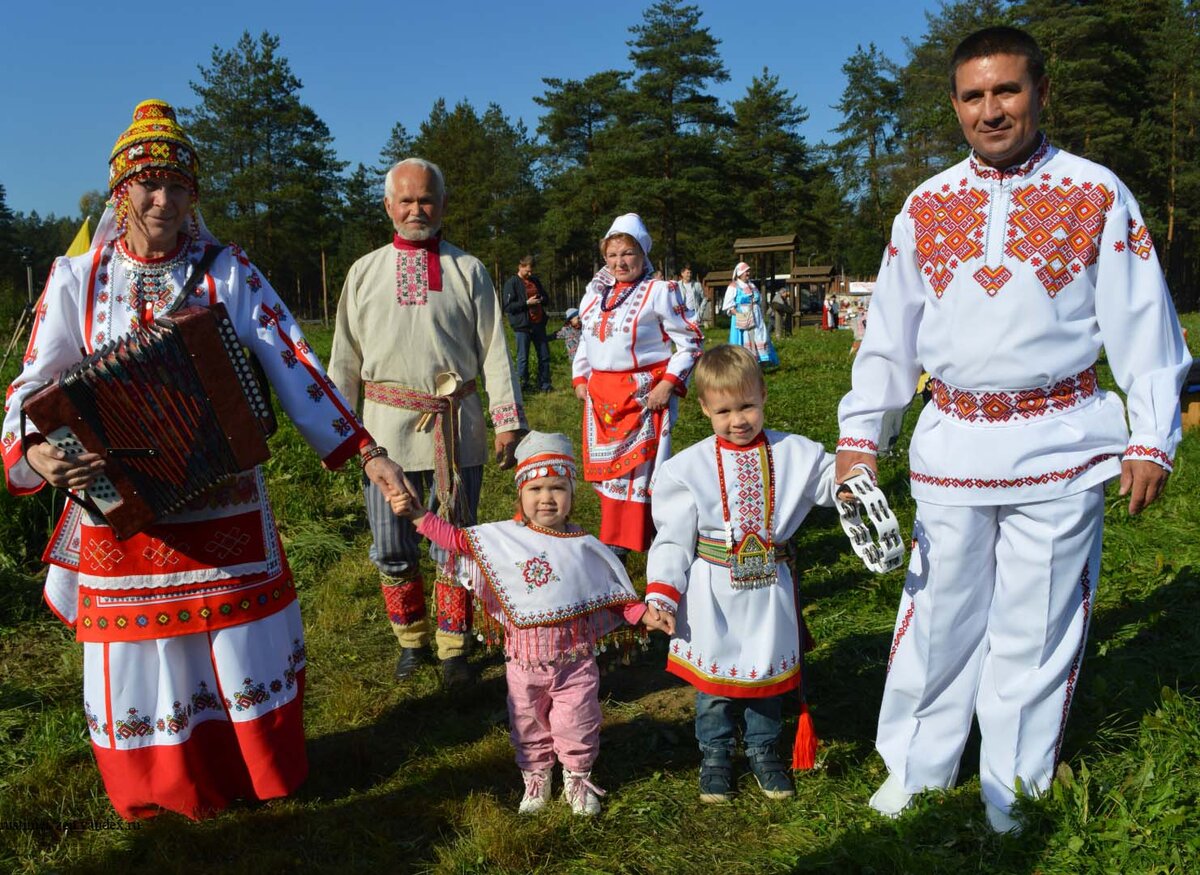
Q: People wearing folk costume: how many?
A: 7